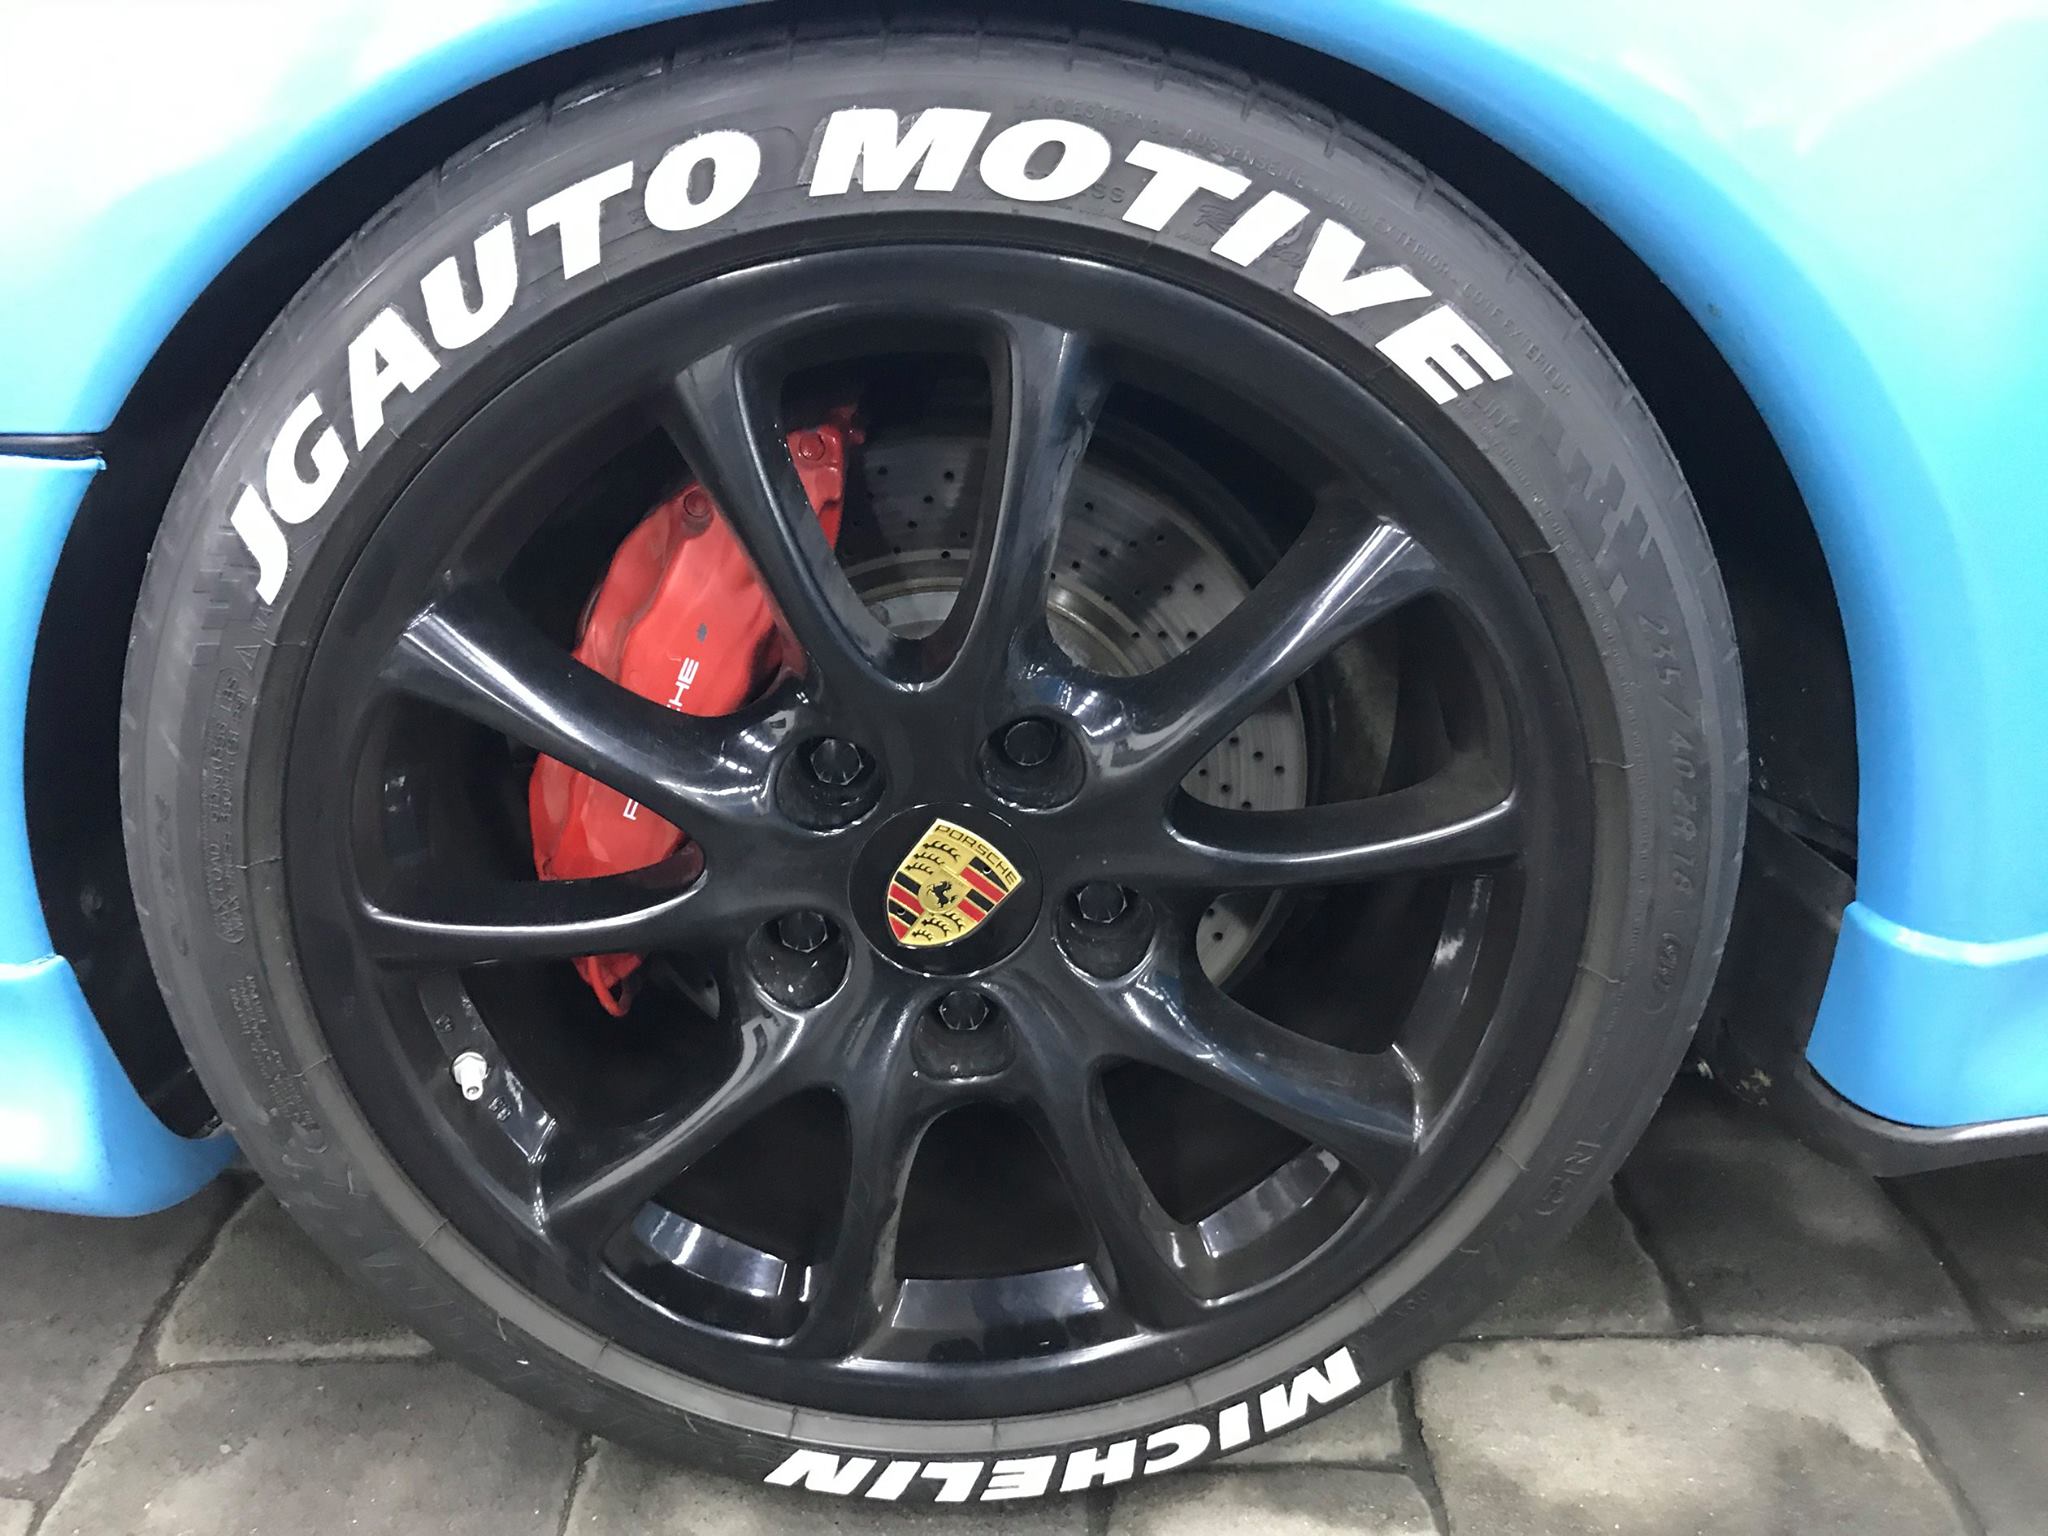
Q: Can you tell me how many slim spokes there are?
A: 10